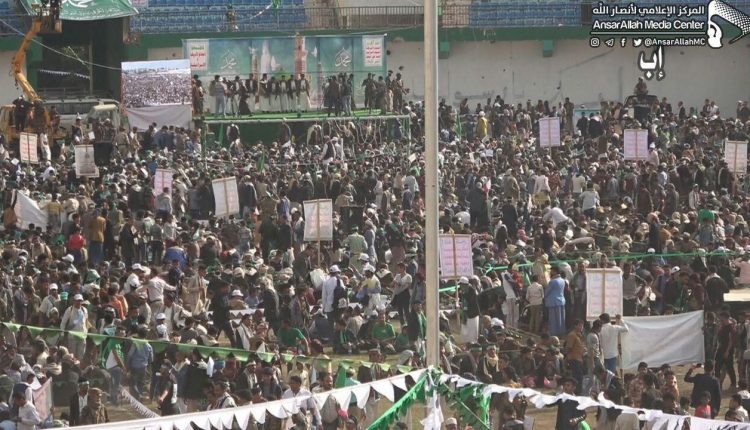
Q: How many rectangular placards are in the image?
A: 10